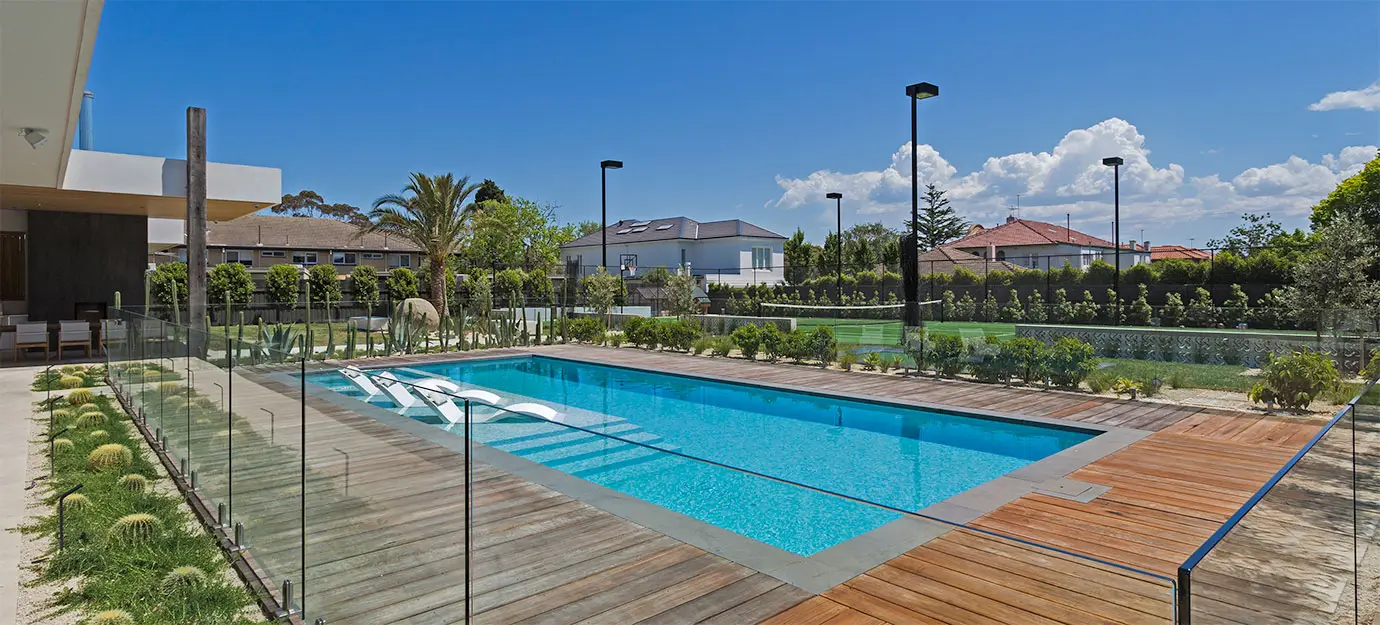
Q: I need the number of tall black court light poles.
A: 4